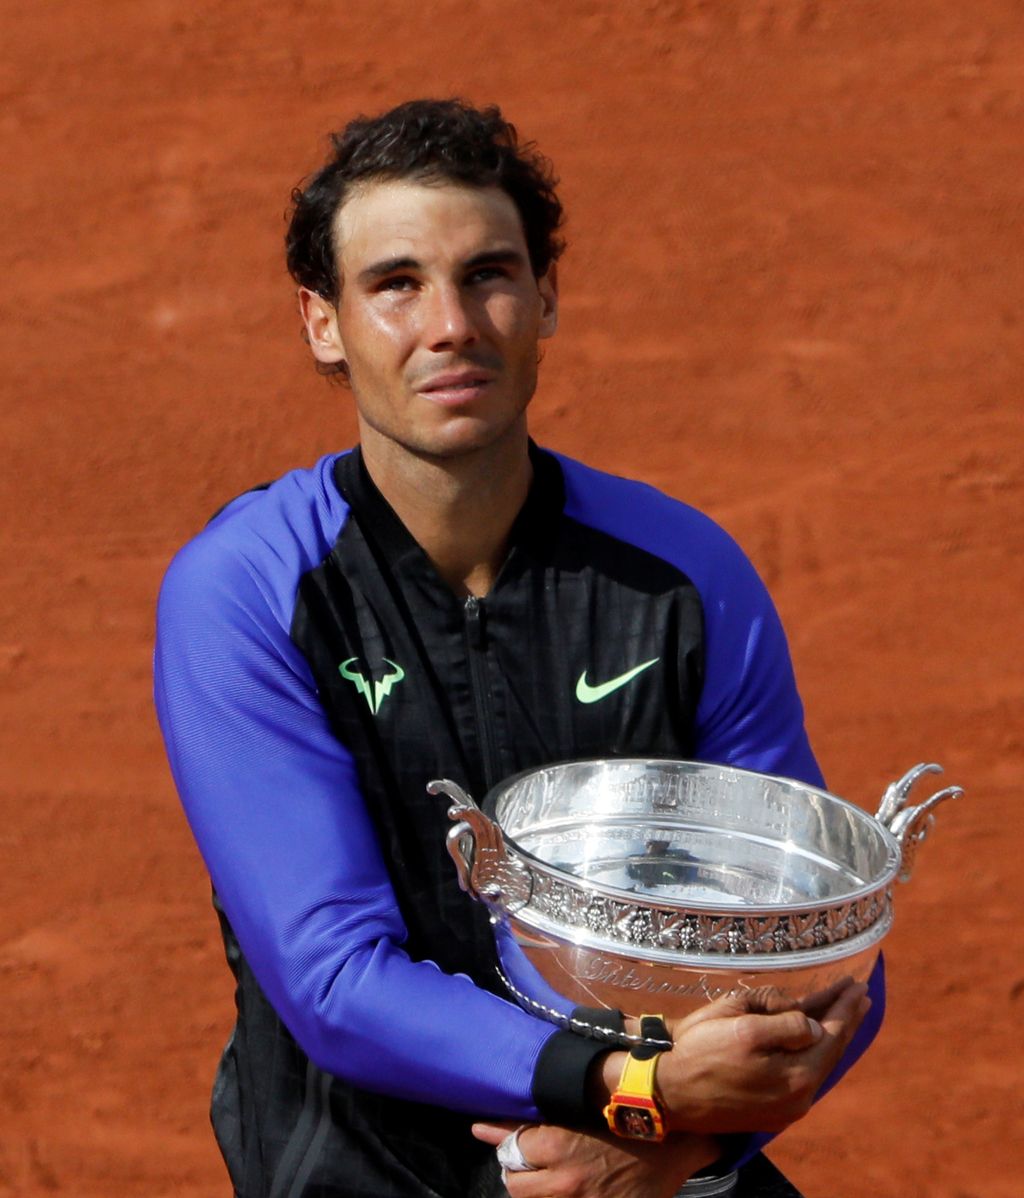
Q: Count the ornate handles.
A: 2